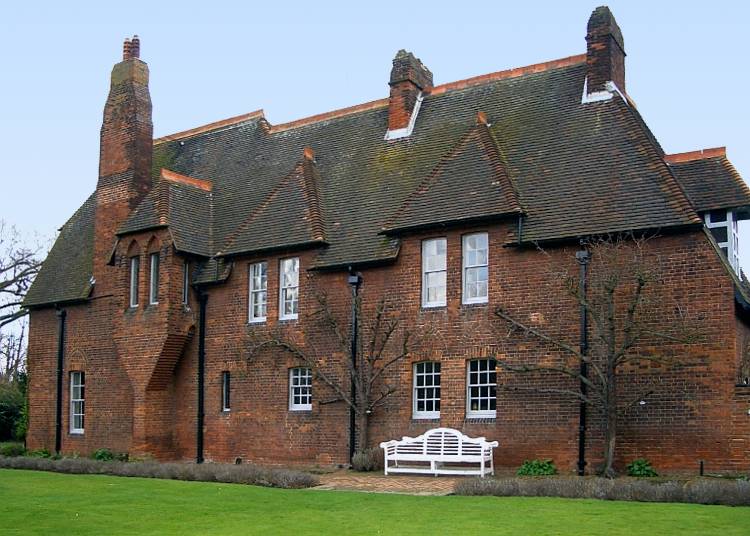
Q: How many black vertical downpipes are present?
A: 4